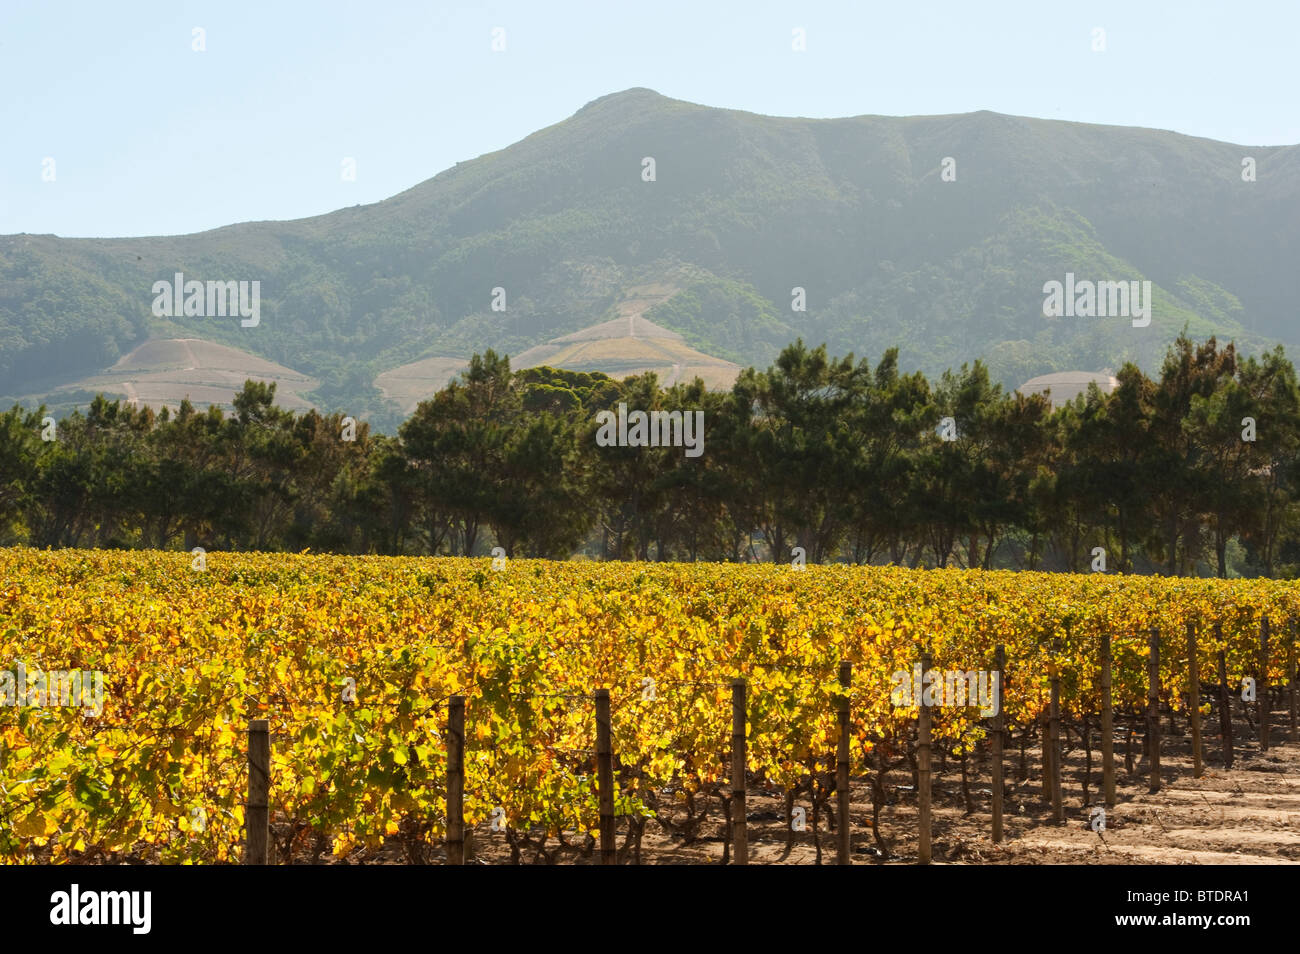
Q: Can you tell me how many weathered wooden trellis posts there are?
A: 14